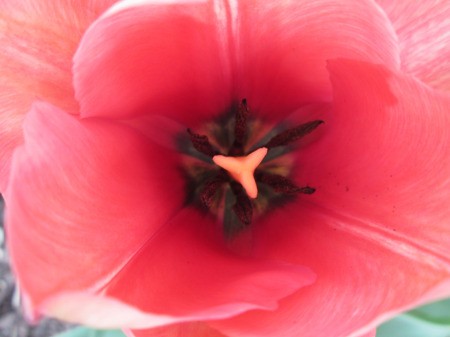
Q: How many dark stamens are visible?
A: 6